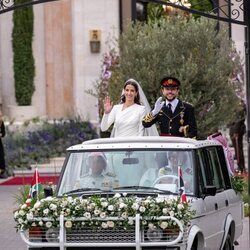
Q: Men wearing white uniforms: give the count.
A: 2